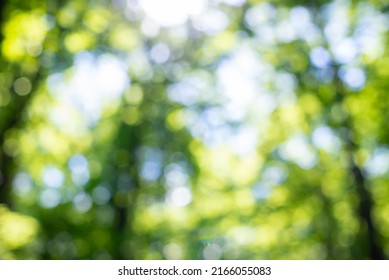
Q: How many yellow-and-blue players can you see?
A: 0